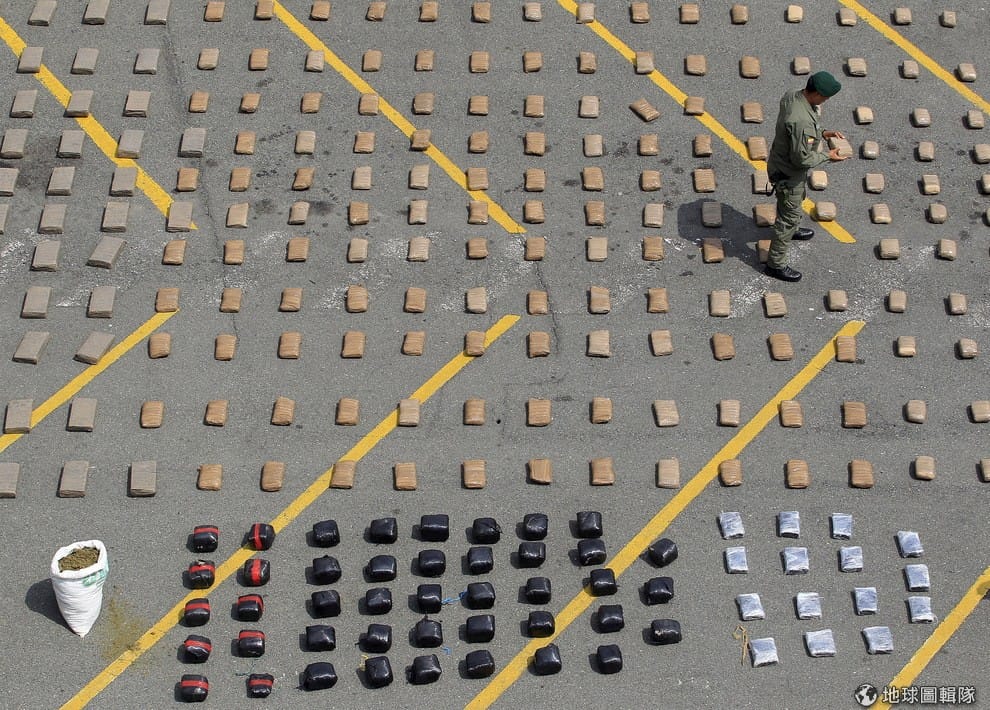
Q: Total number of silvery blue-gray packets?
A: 15